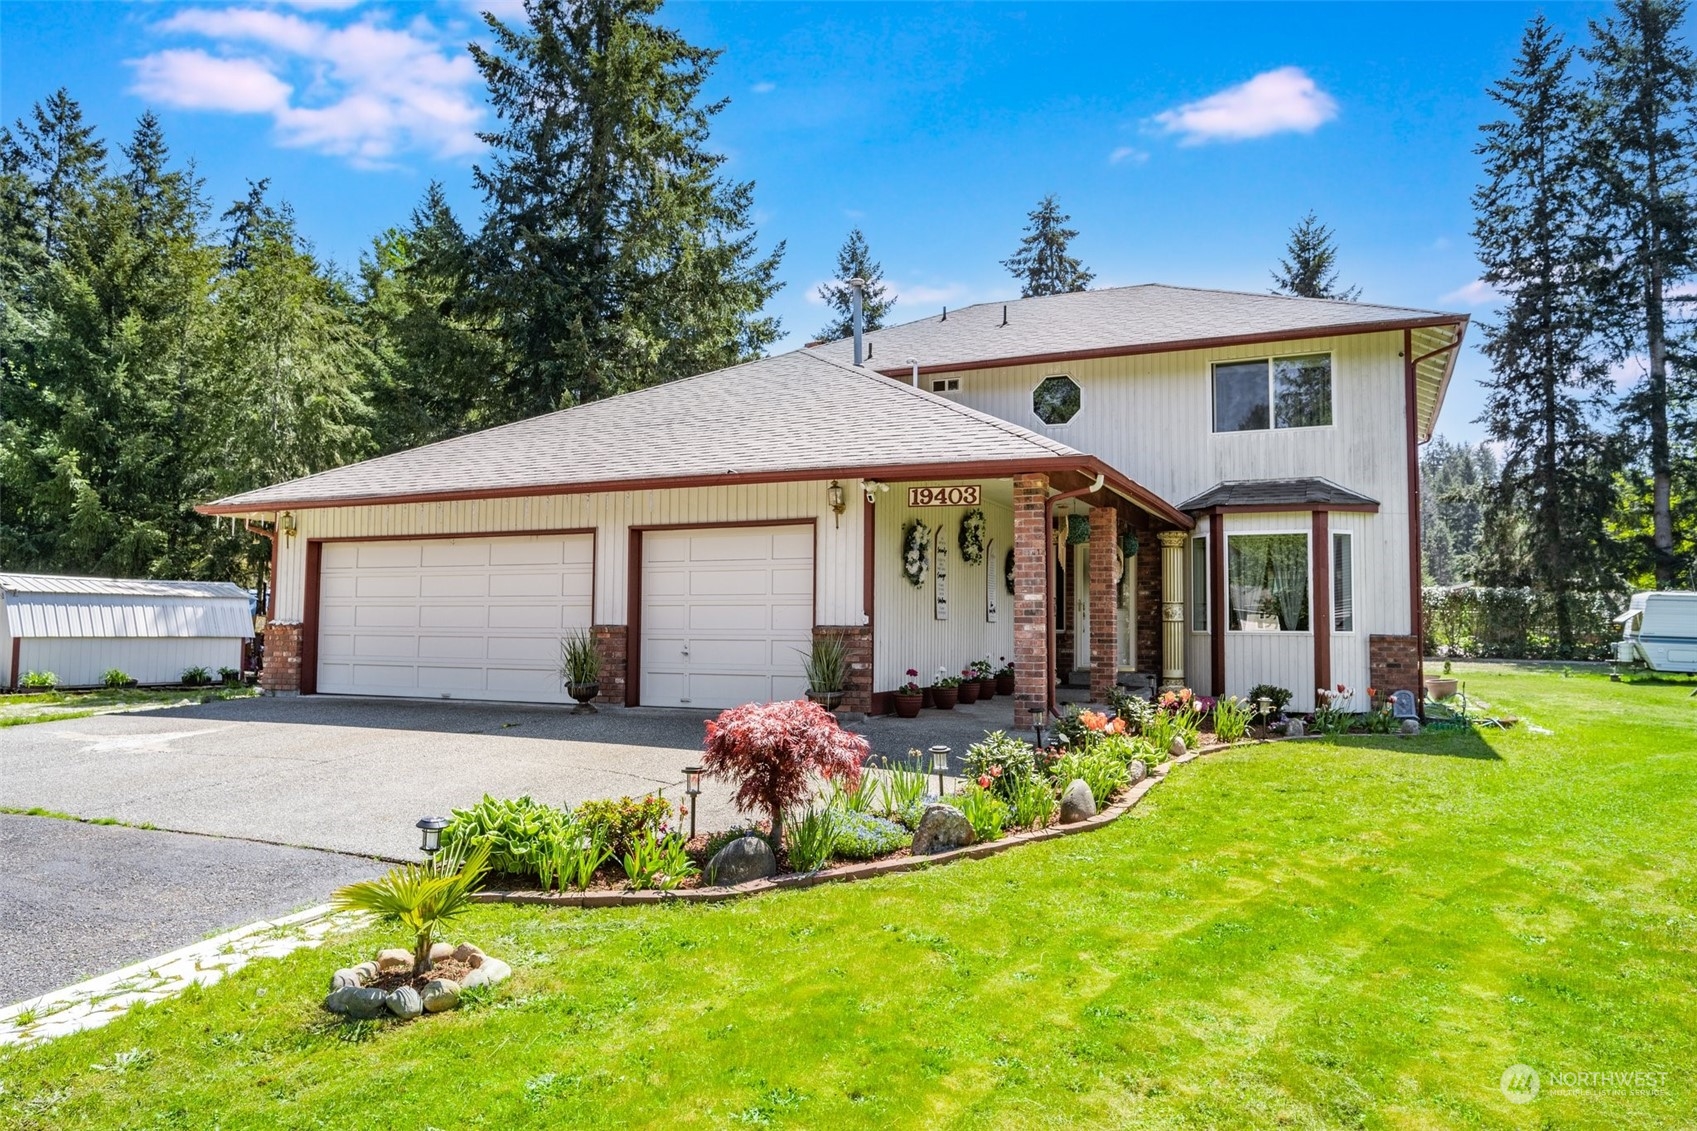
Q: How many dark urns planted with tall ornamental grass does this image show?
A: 2